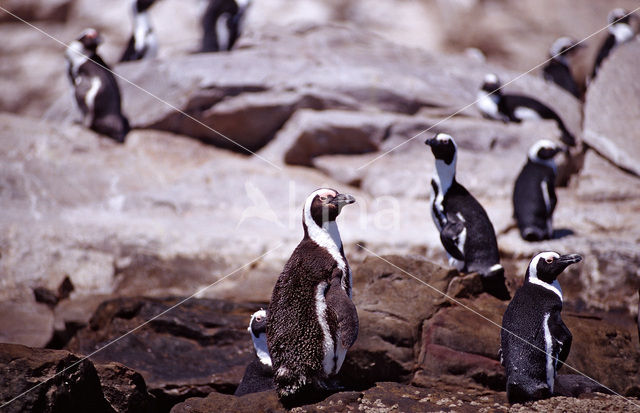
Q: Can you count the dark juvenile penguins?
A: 0